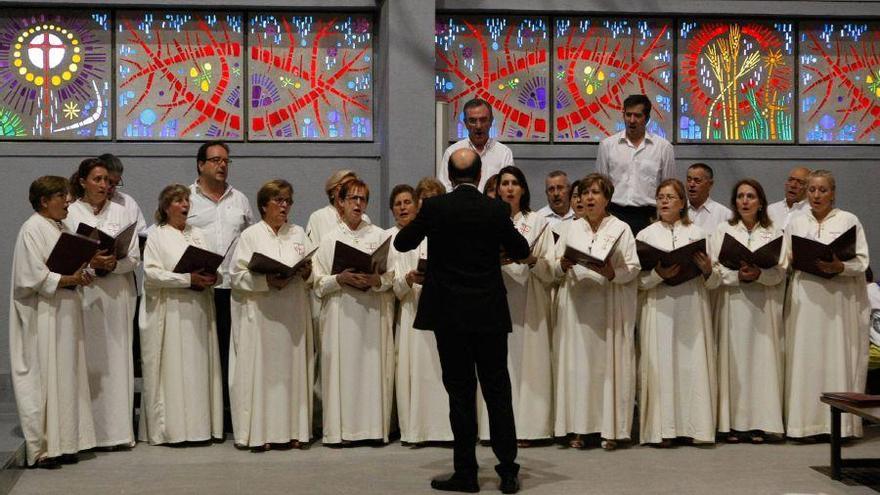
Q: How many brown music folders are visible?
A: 11